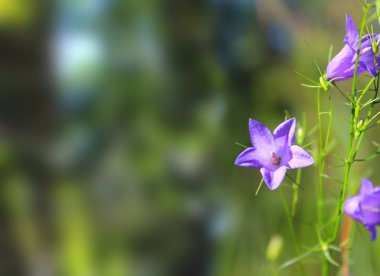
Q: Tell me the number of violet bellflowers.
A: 3